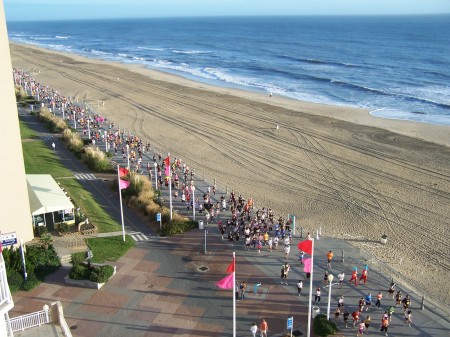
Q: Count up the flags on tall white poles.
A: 8